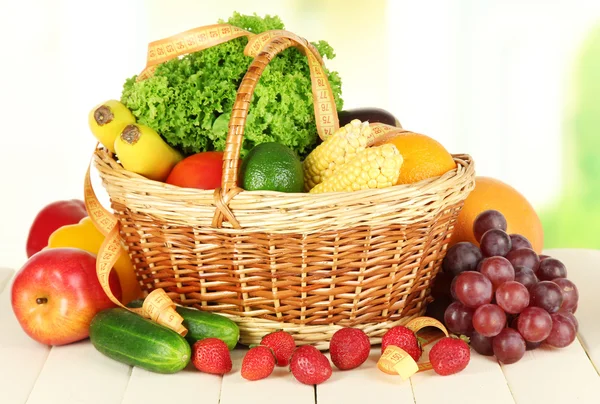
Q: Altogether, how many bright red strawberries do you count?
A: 7